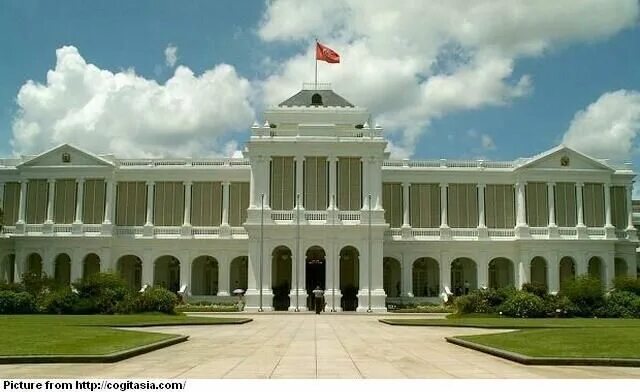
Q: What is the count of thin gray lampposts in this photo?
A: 4